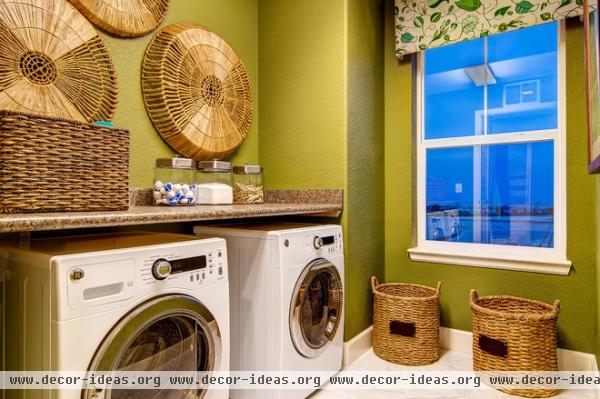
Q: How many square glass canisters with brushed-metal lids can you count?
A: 3